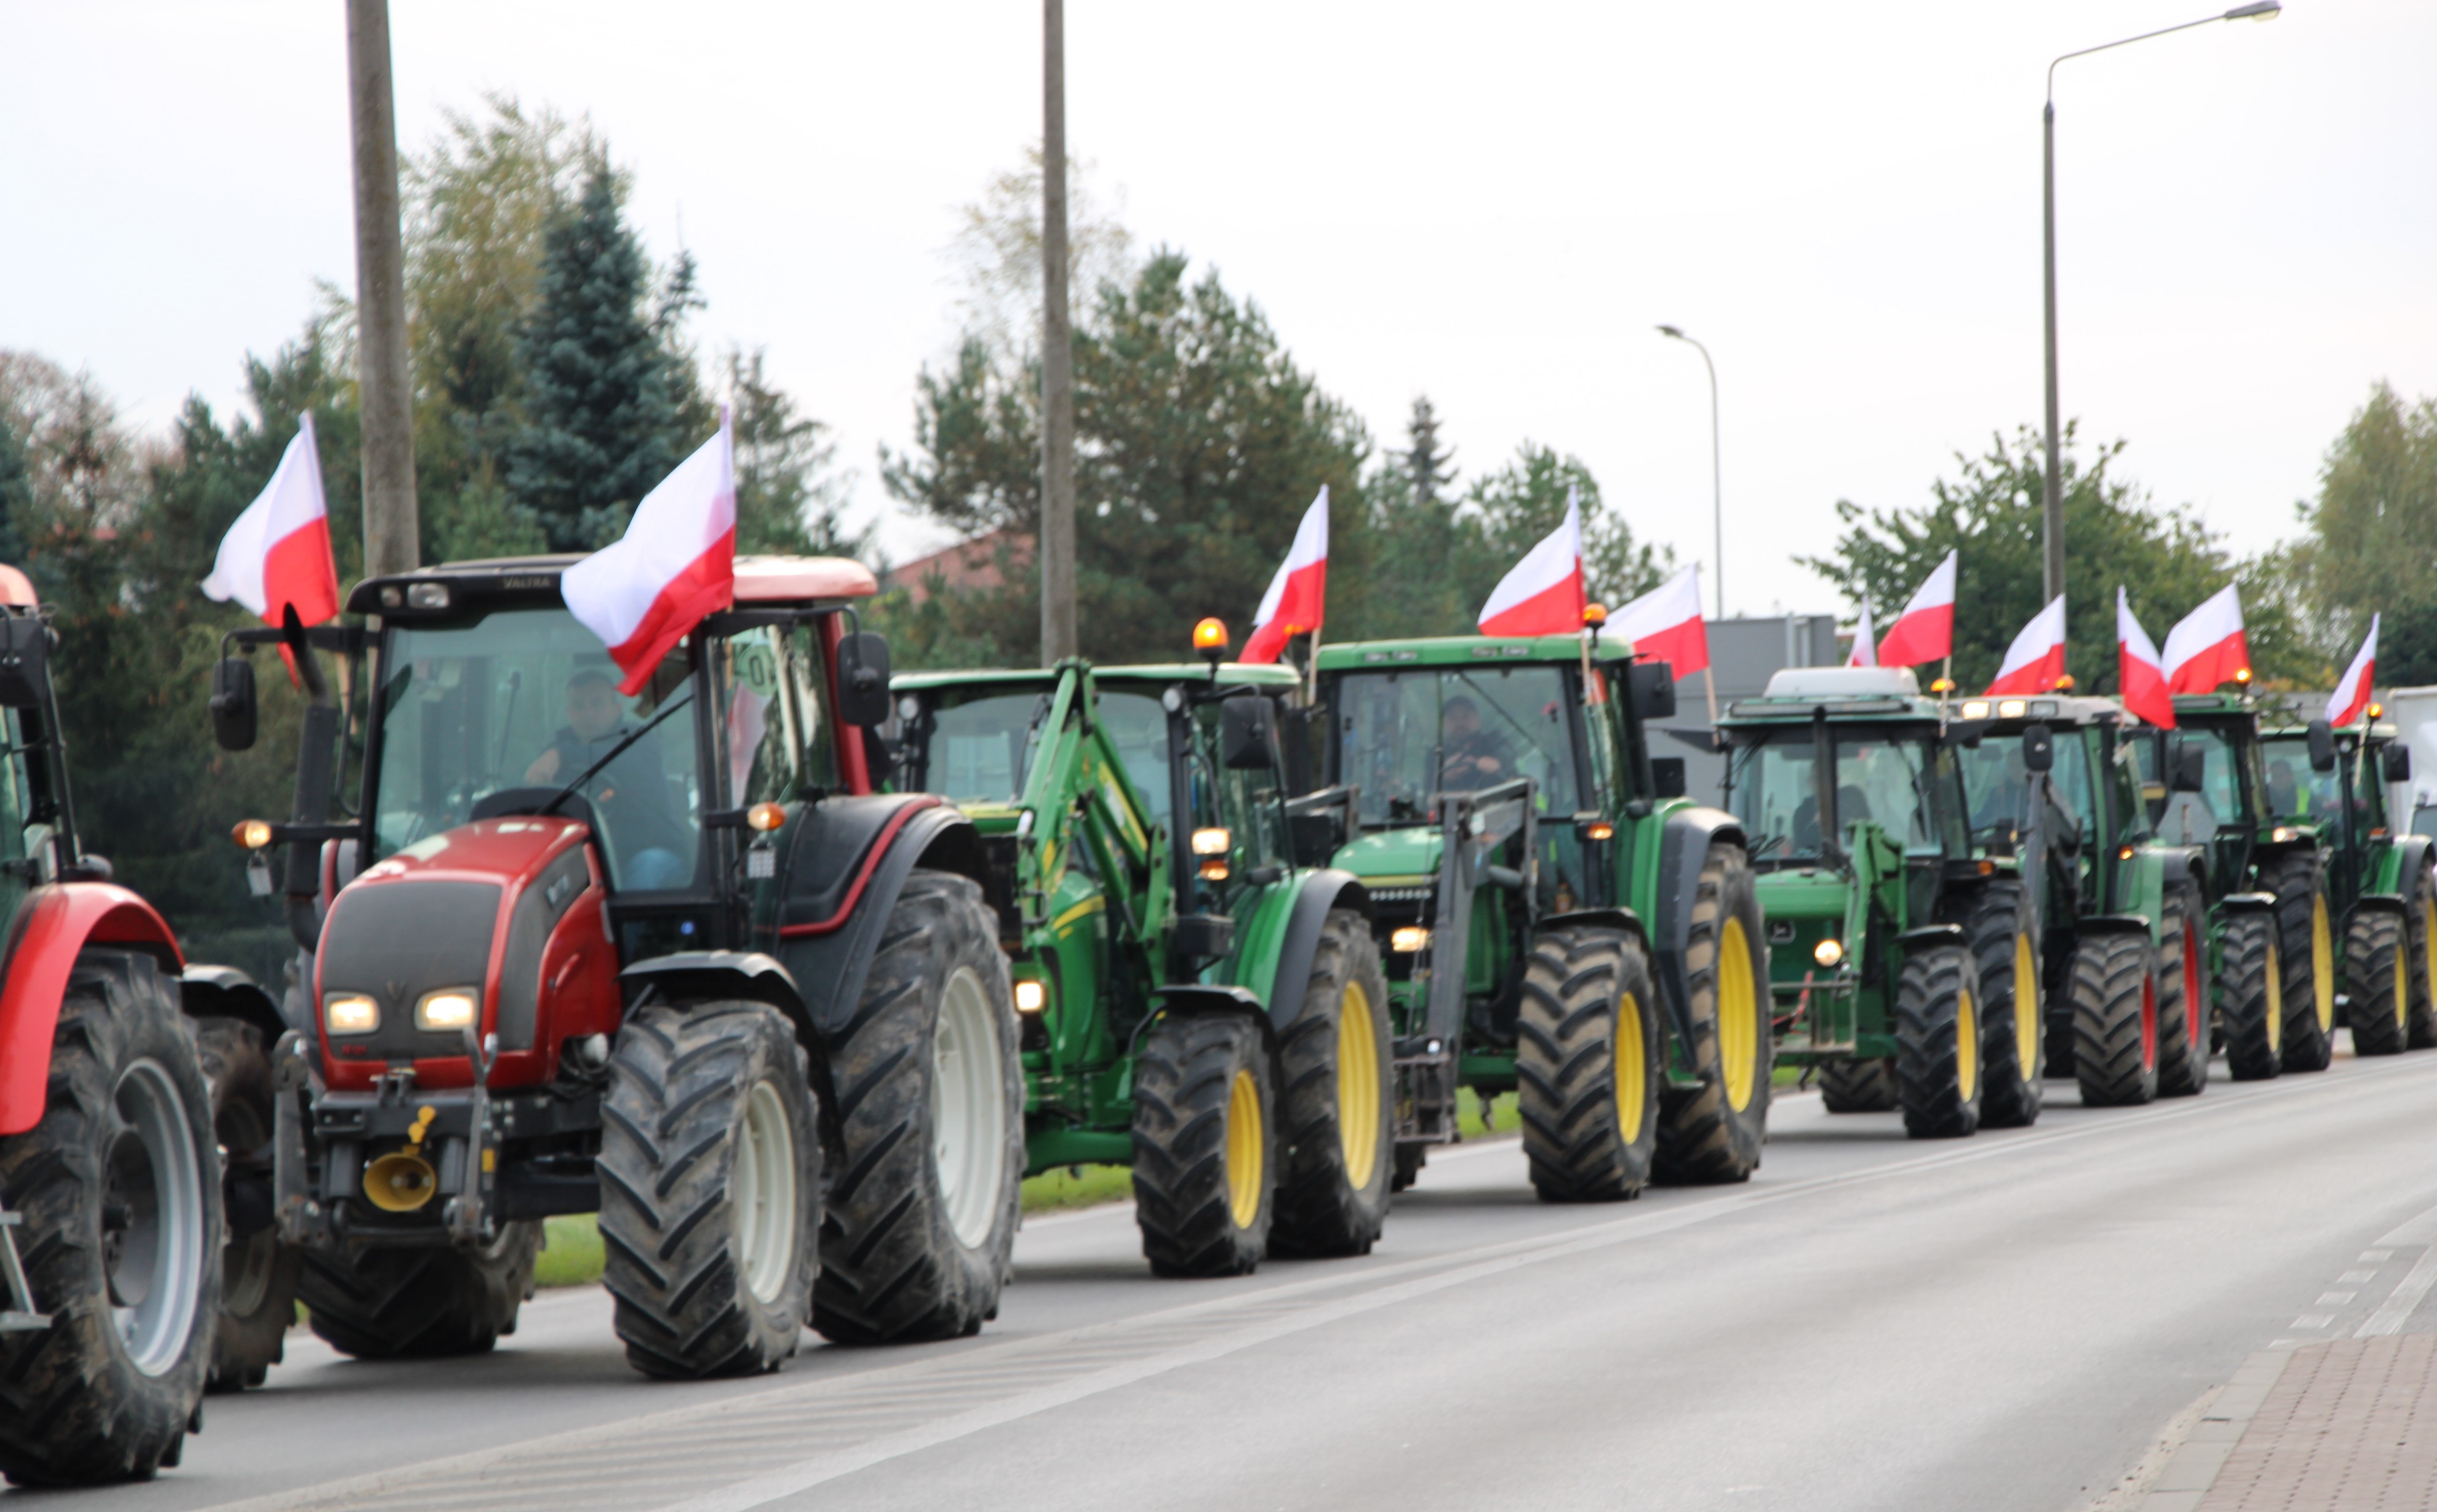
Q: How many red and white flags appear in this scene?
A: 11